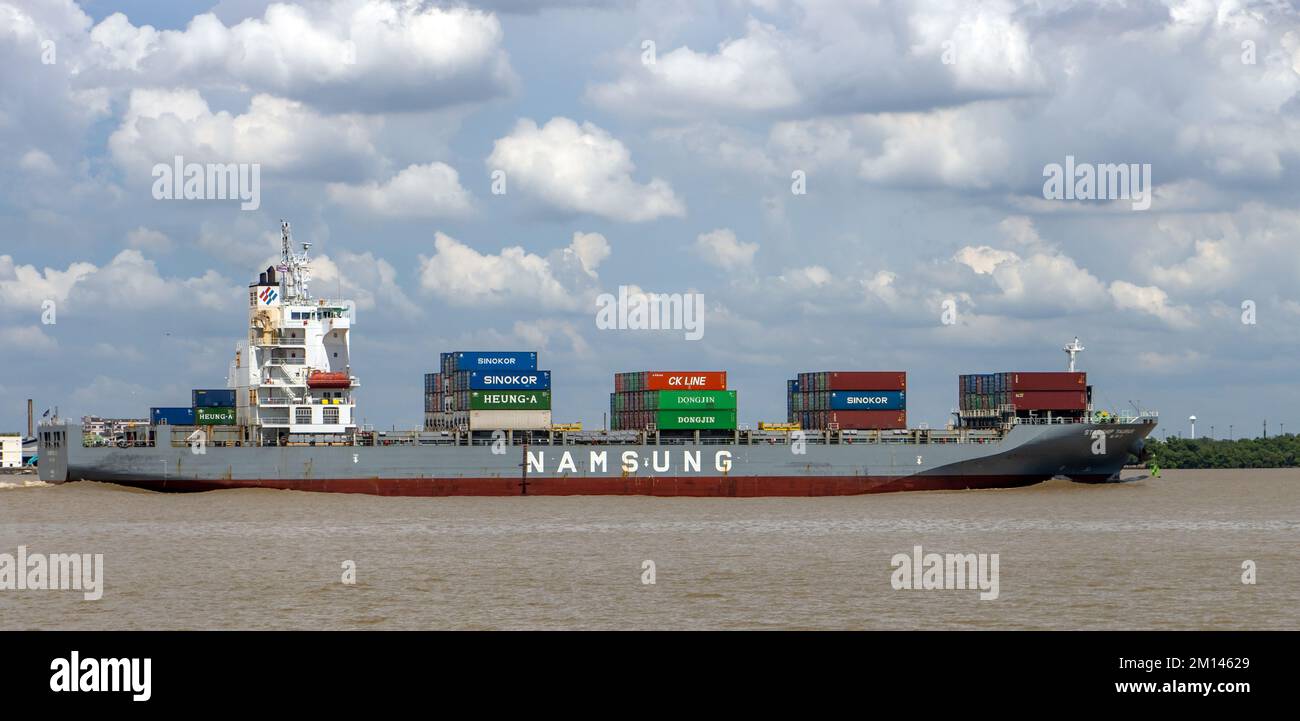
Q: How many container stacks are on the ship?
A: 5